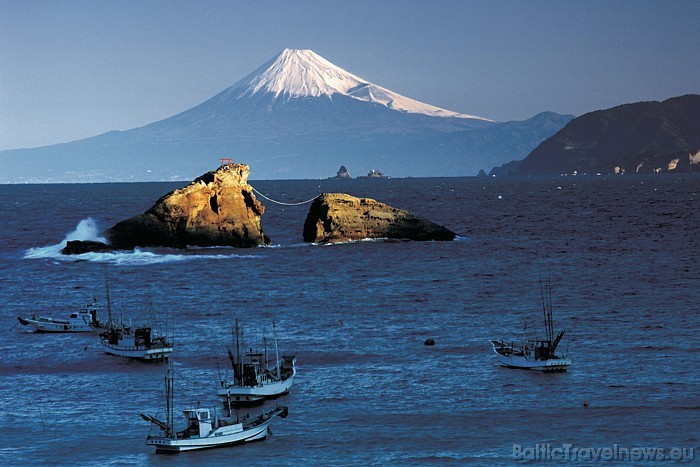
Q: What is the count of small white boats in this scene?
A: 5